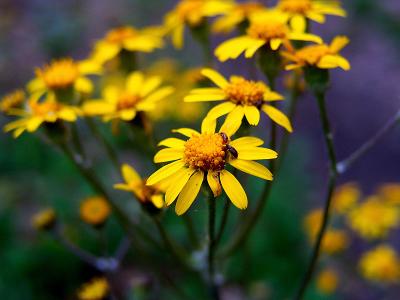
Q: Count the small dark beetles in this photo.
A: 2